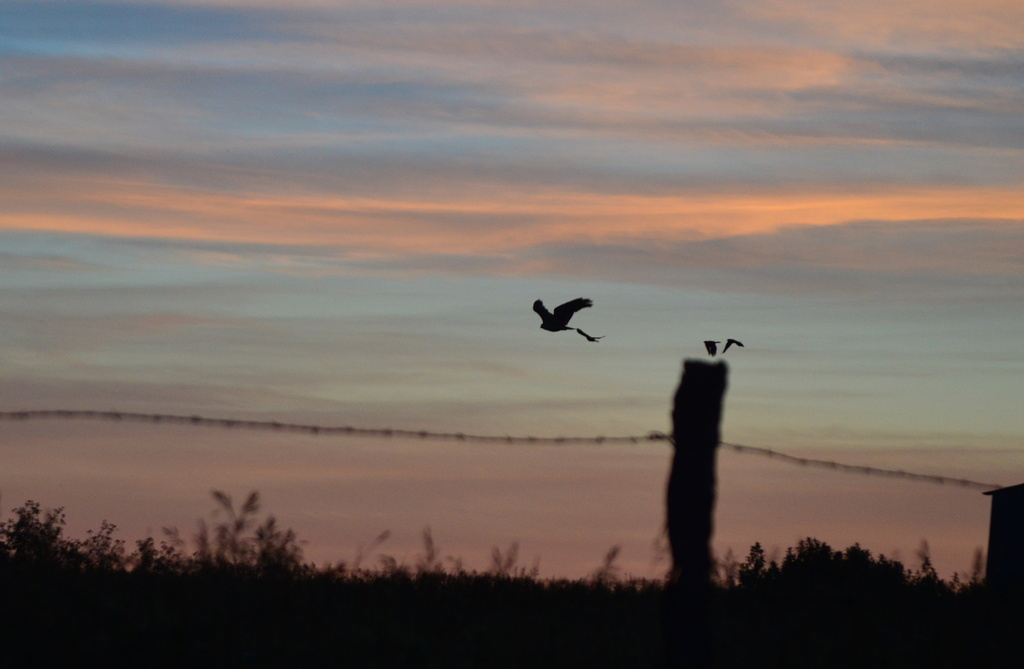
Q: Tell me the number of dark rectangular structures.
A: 2